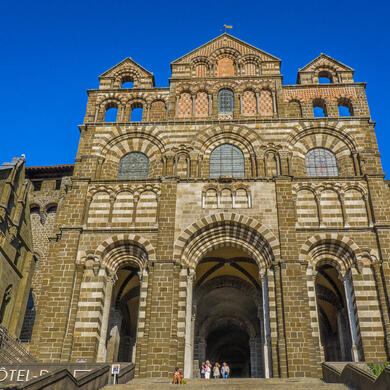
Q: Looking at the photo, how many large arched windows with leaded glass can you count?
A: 3